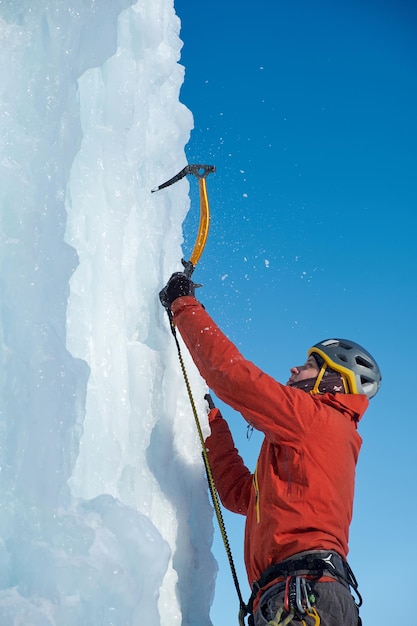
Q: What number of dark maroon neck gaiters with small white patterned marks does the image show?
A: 1